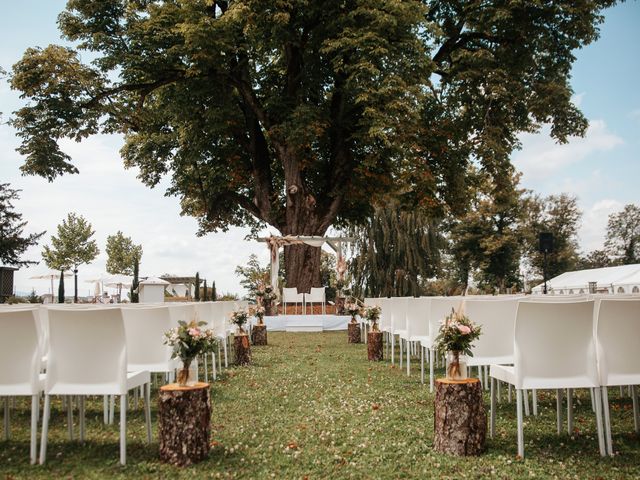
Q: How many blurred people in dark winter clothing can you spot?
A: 0